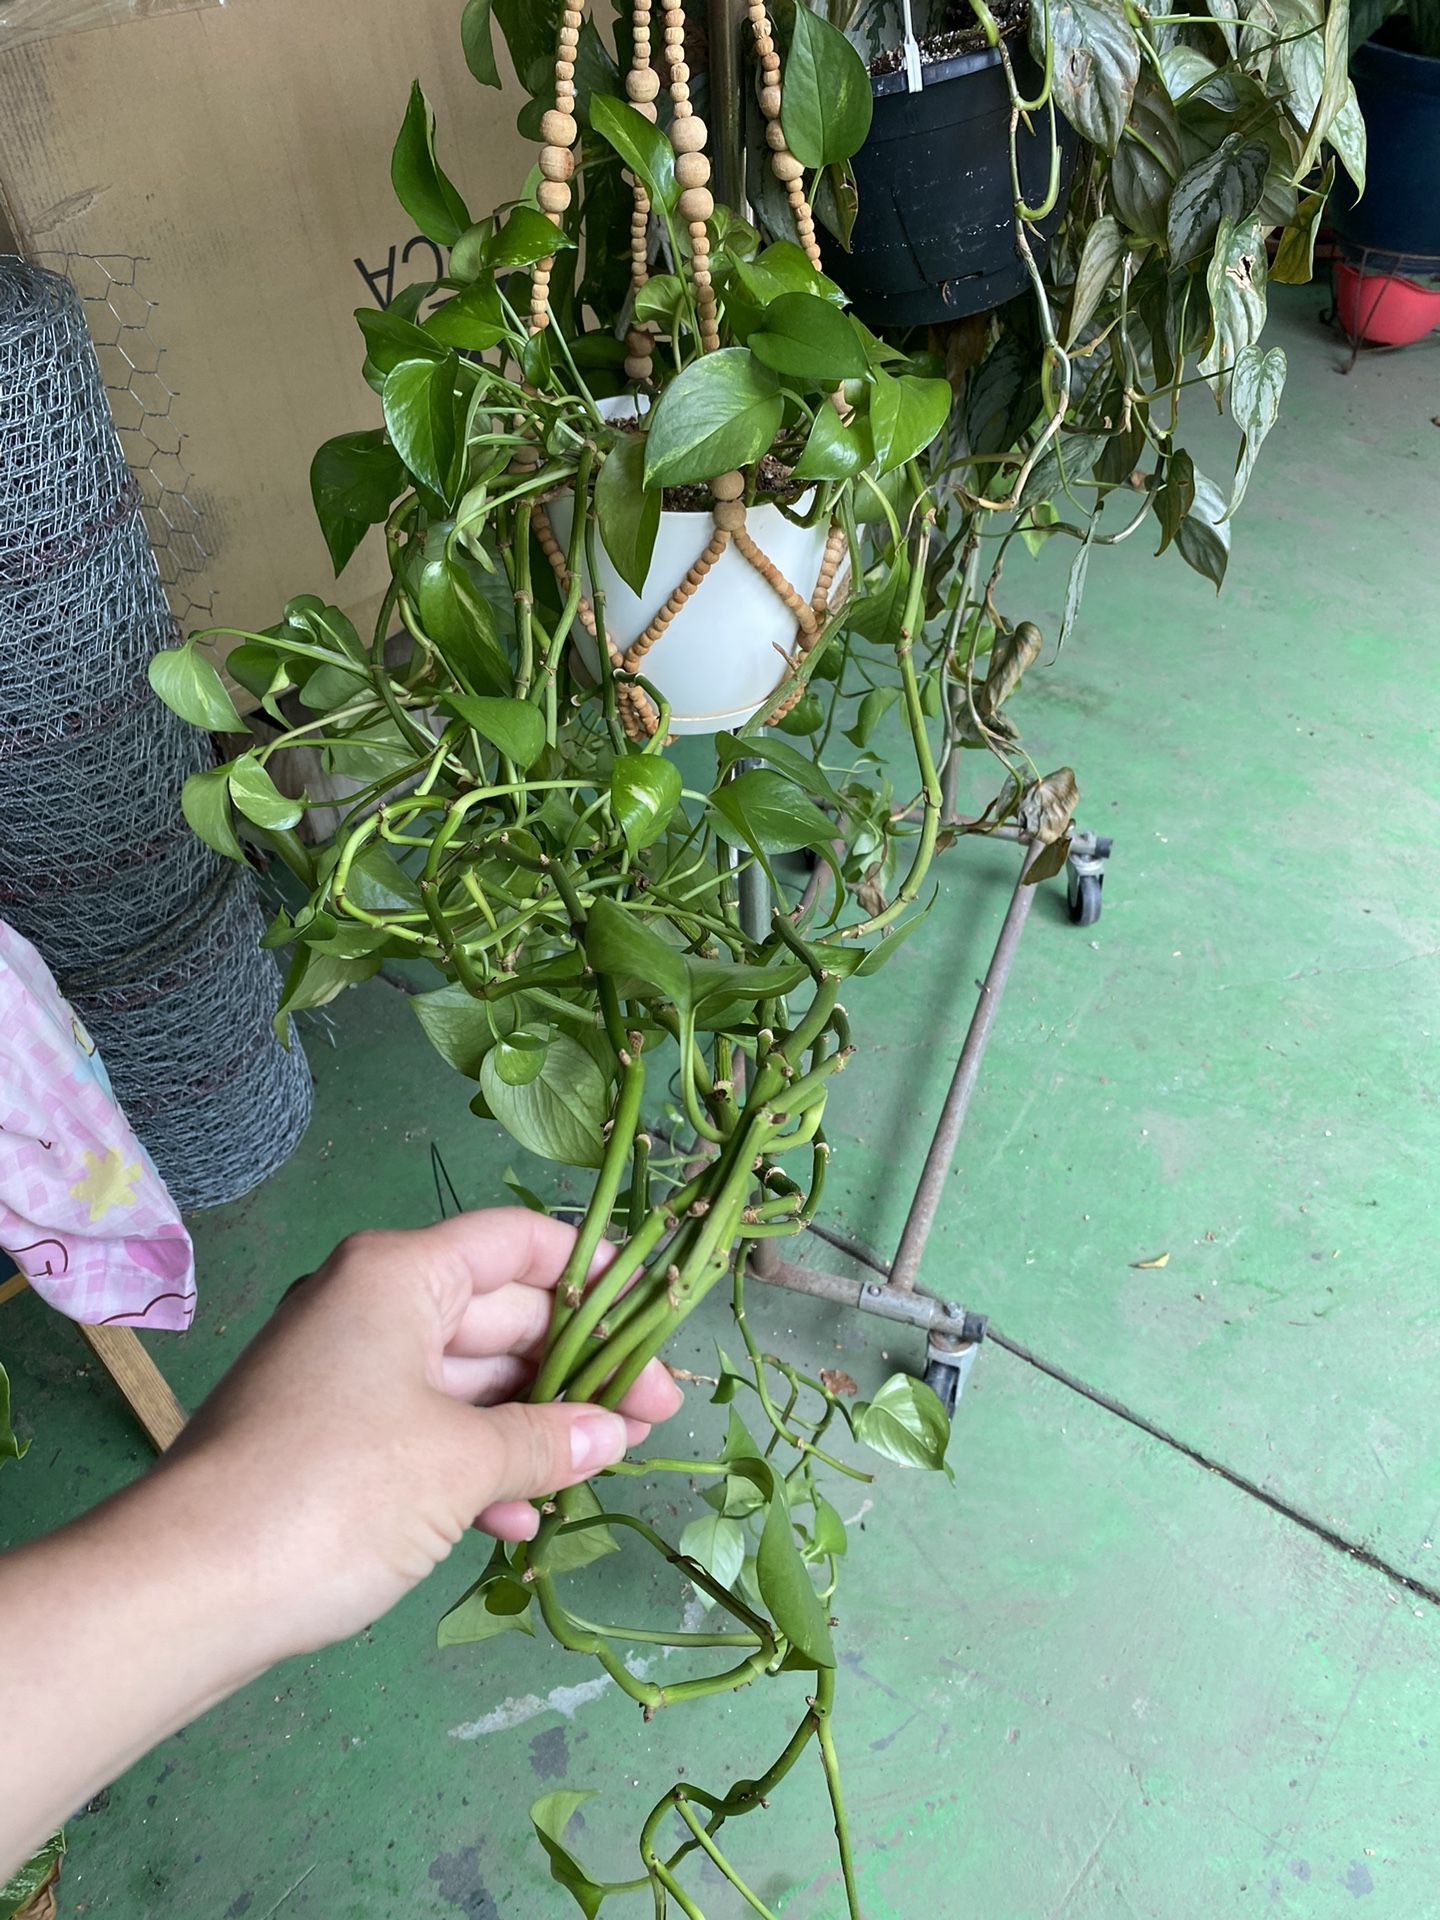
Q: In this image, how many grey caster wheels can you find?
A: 2